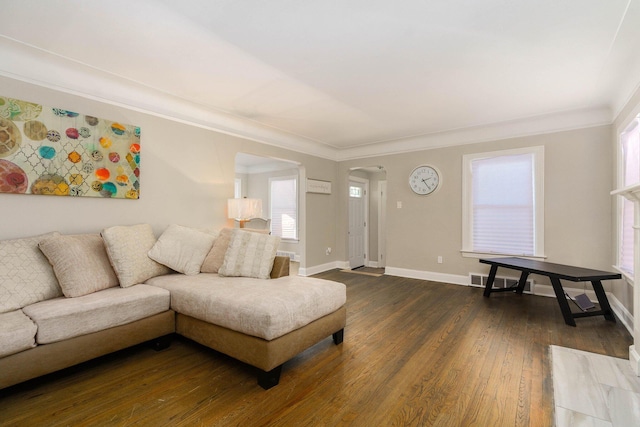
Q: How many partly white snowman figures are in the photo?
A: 0